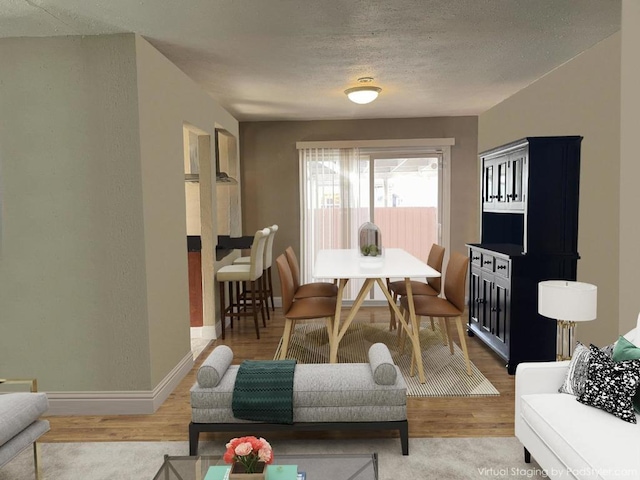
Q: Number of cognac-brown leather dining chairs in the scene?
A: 4